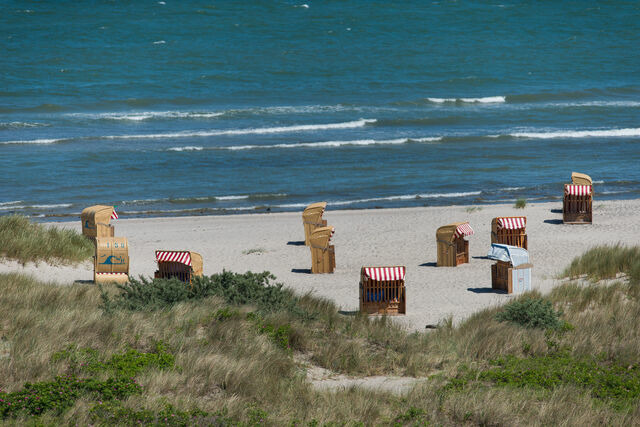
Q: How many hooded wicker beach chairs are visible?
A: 11